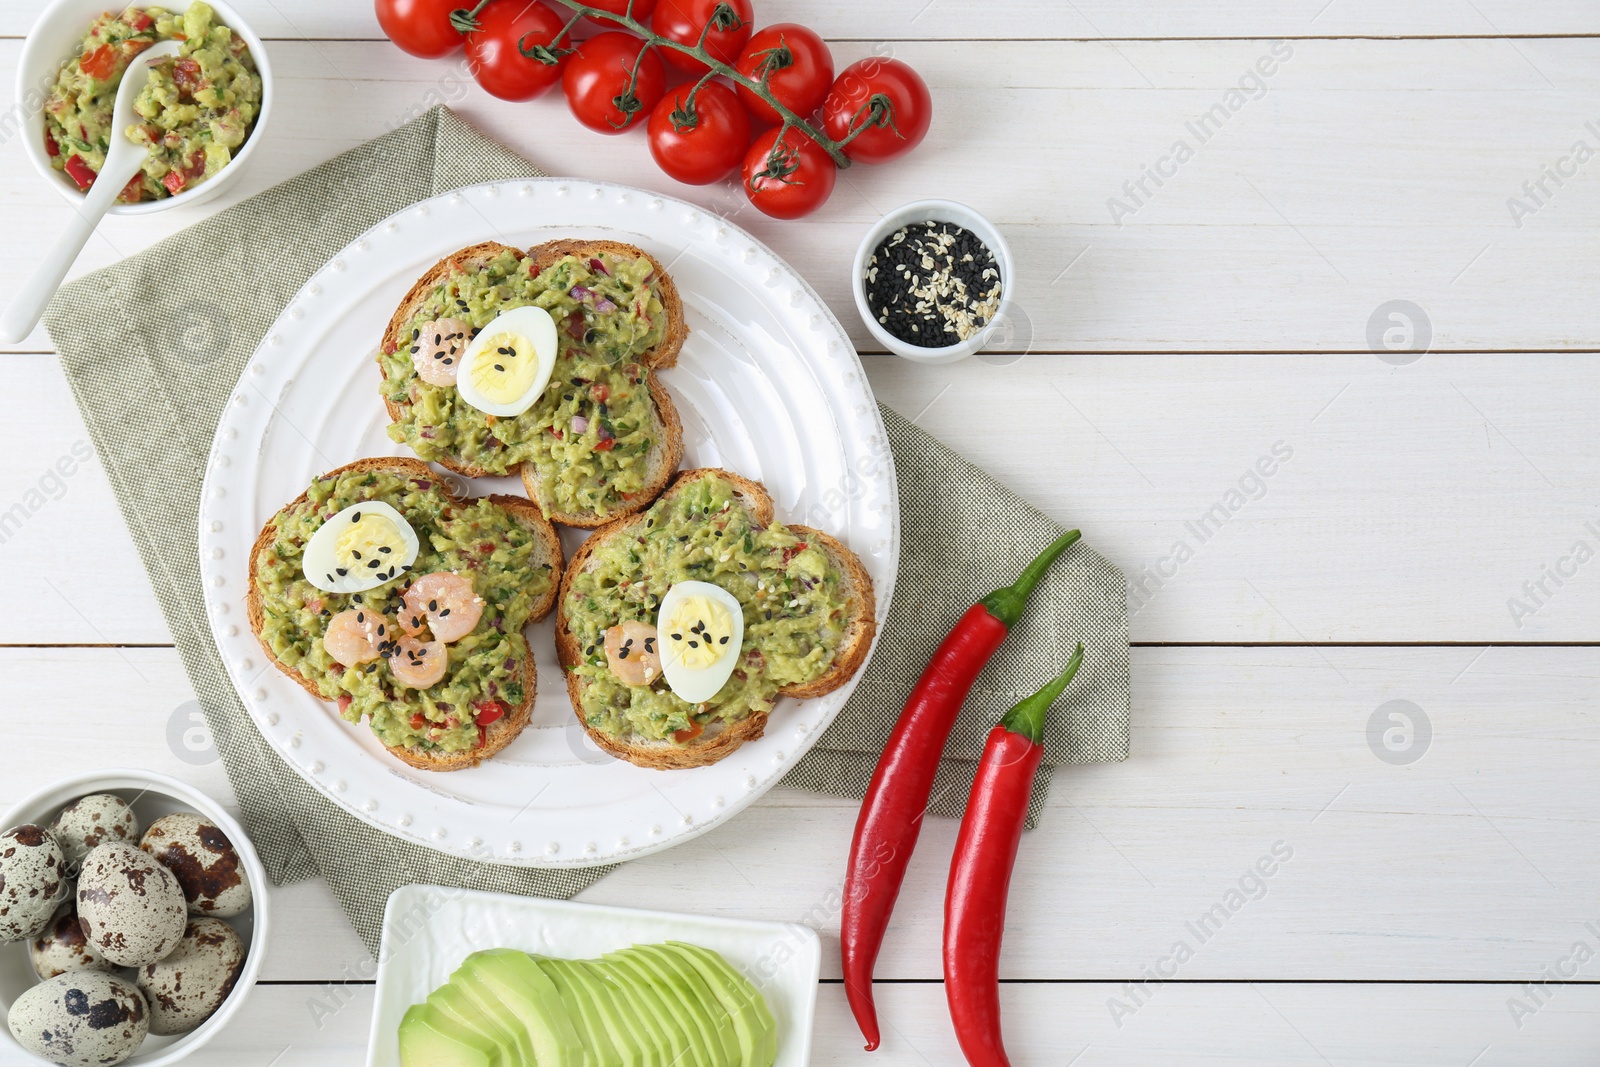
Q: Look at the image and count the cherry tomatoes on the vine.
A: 9